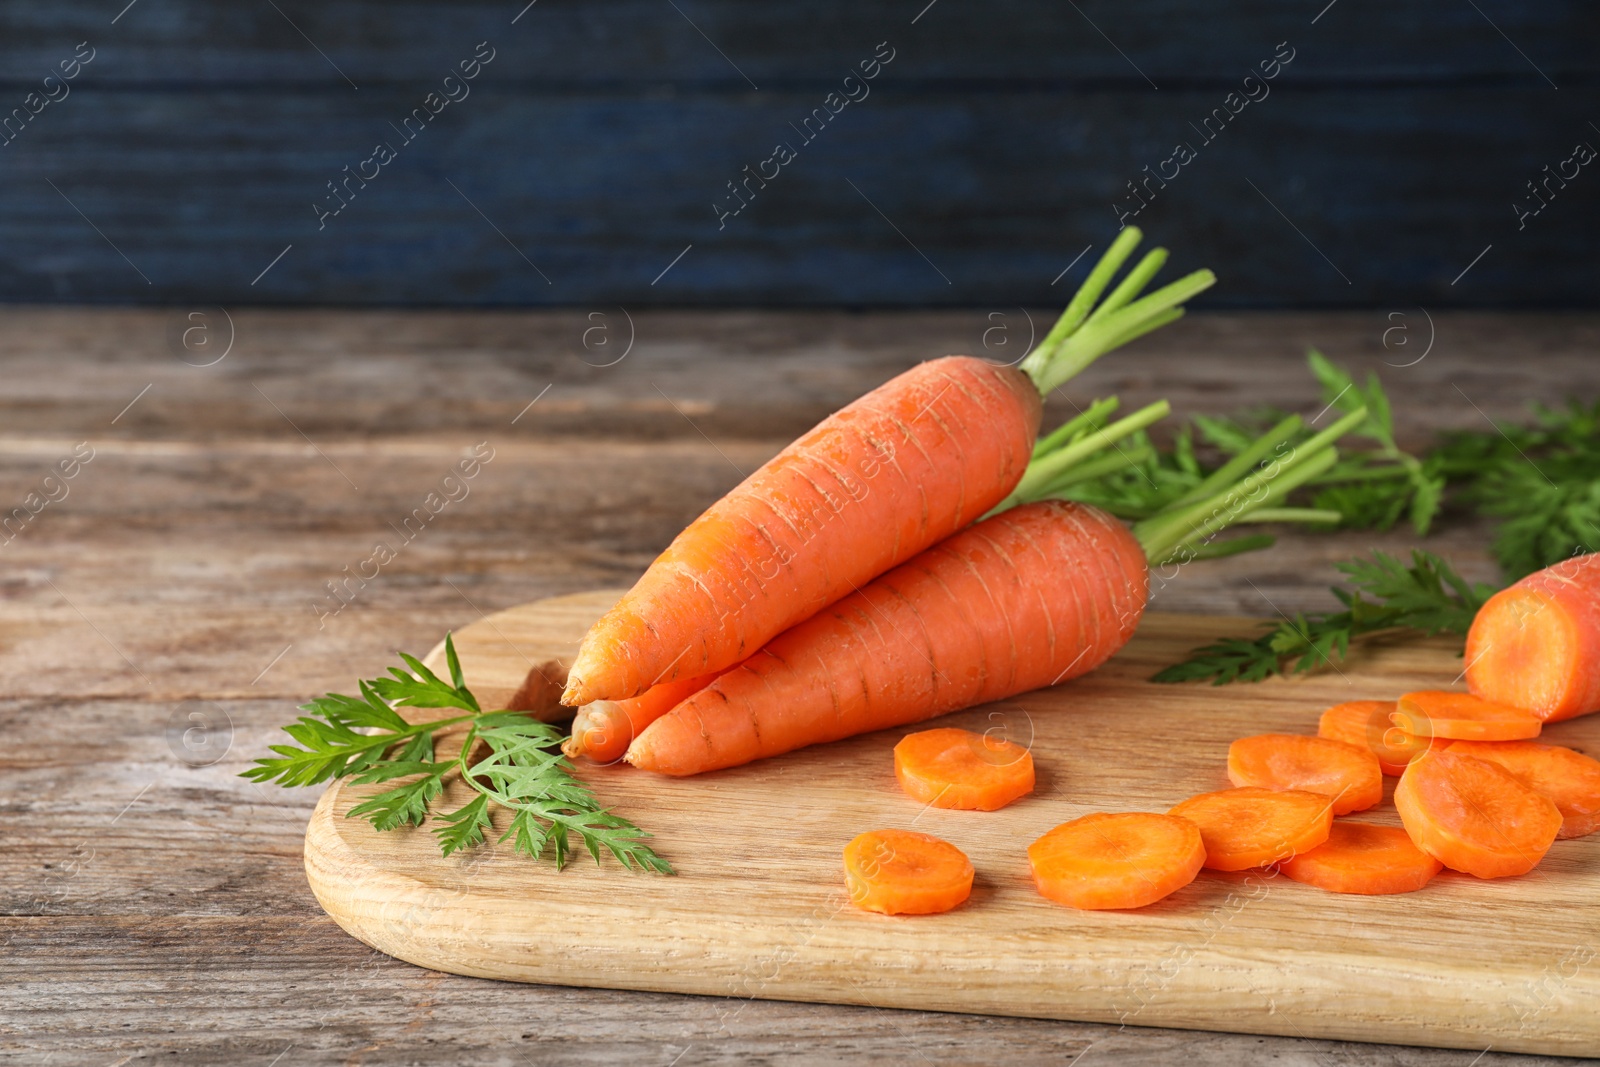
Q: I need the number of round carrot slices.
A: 10